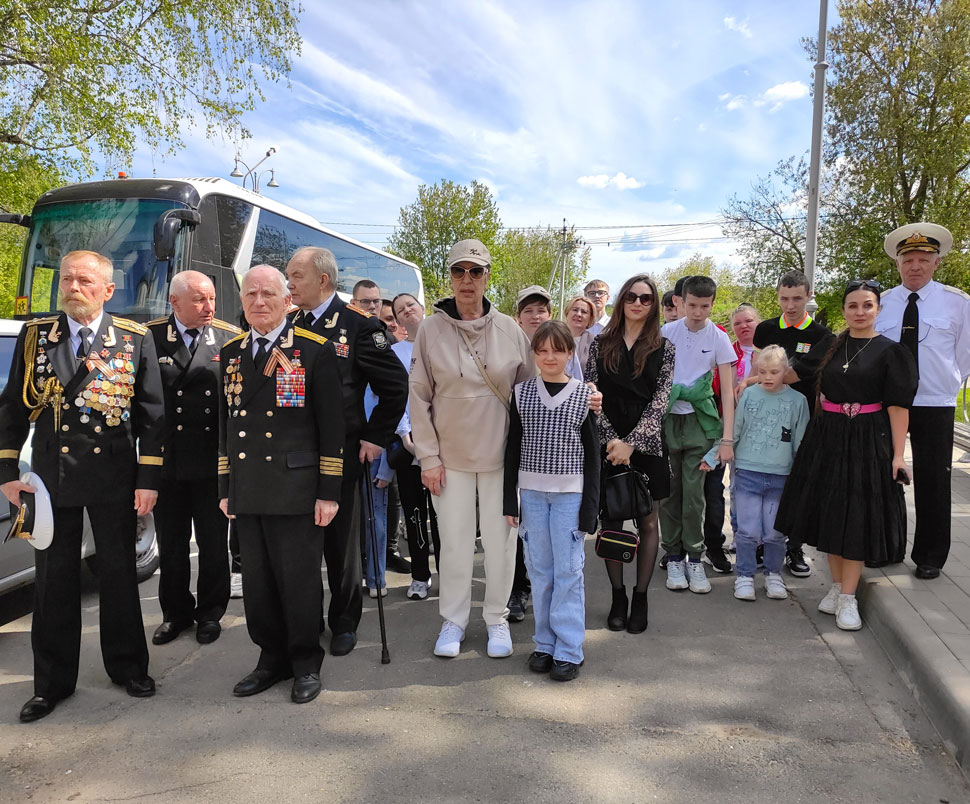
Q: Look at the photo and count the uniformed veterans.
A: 5